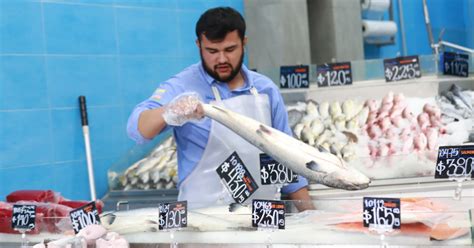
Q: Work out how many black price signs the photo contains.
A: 12